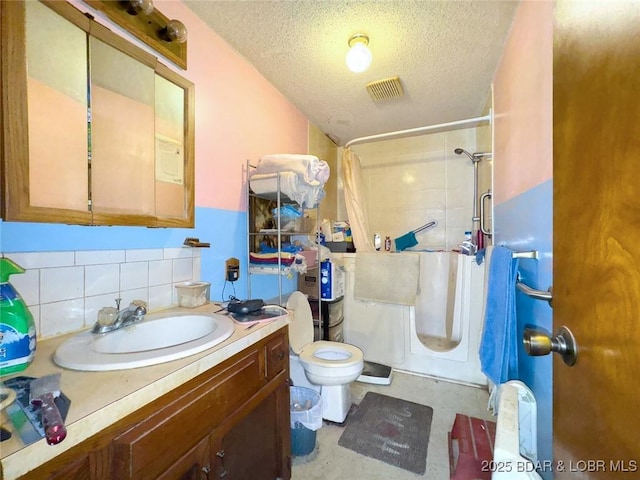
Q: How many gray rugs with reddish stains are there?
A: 1